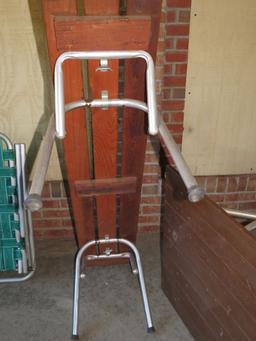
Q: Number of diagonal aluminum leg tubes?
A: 2